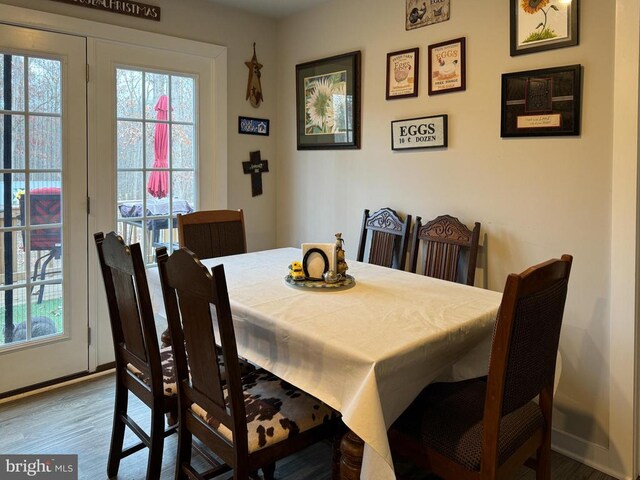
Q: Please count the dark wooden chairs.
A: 6